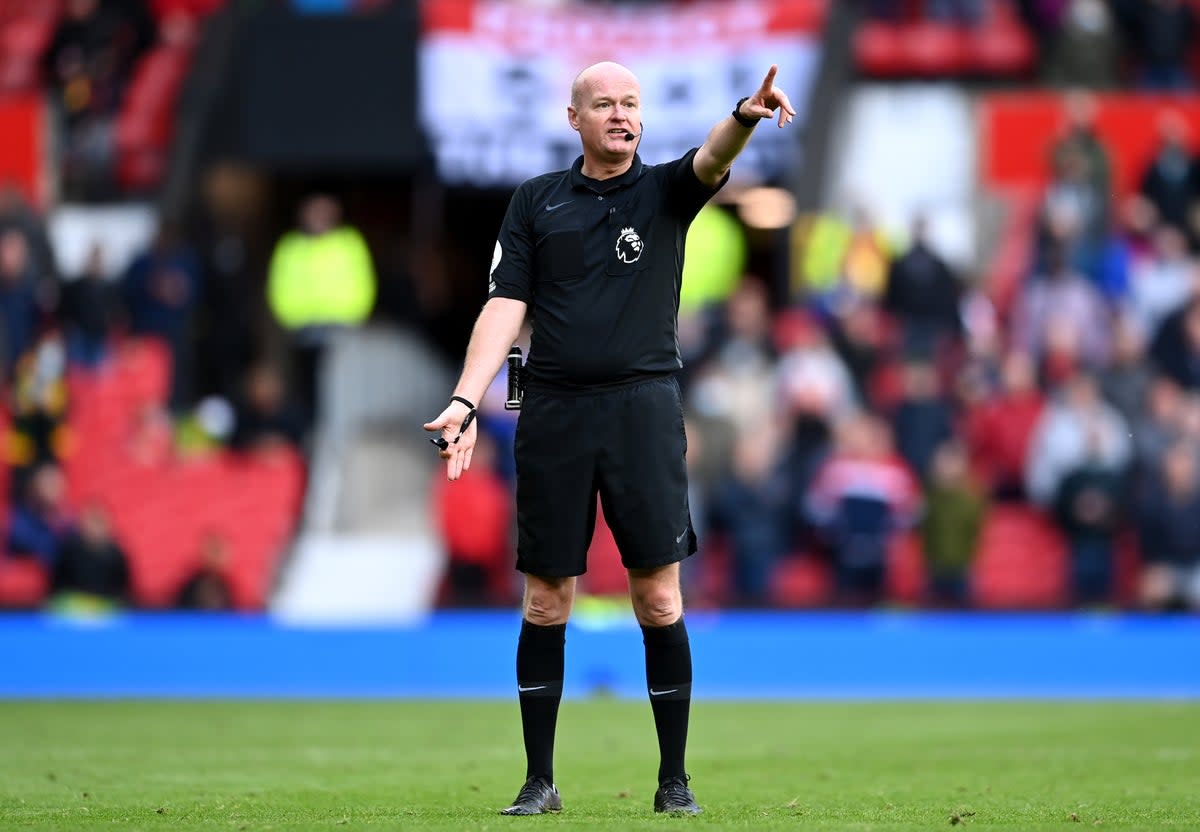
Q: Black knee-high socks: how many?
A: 2